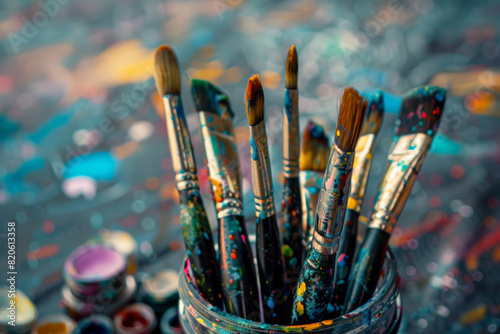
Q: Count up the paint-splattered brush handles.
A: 8